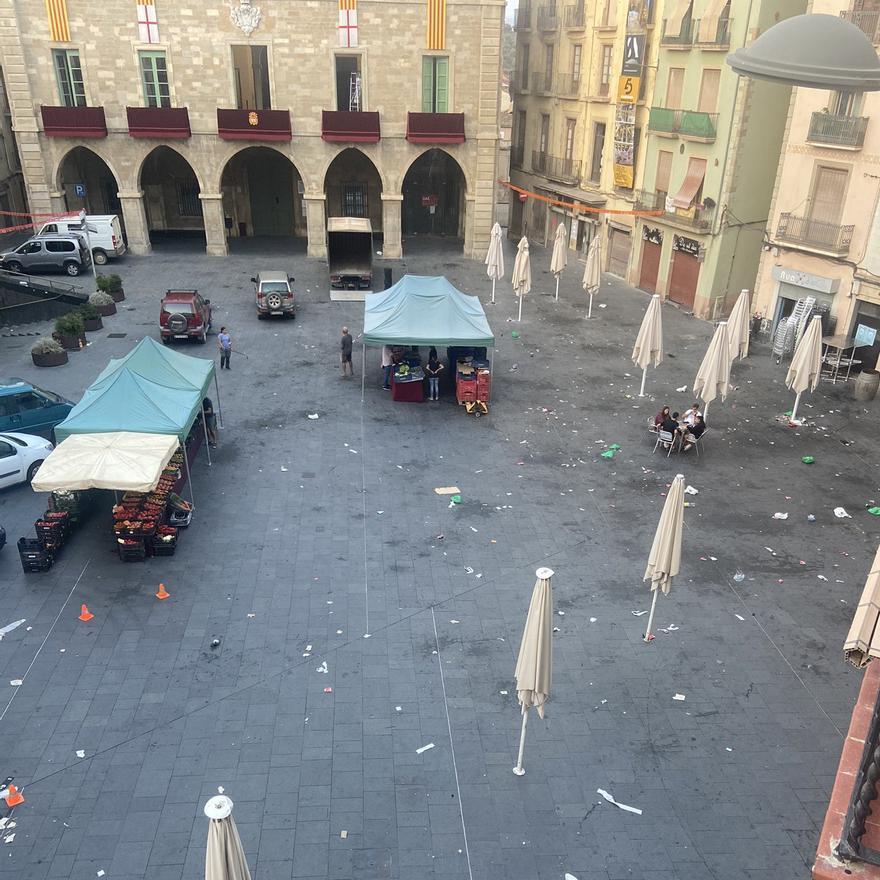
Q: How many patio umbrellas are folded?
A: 11